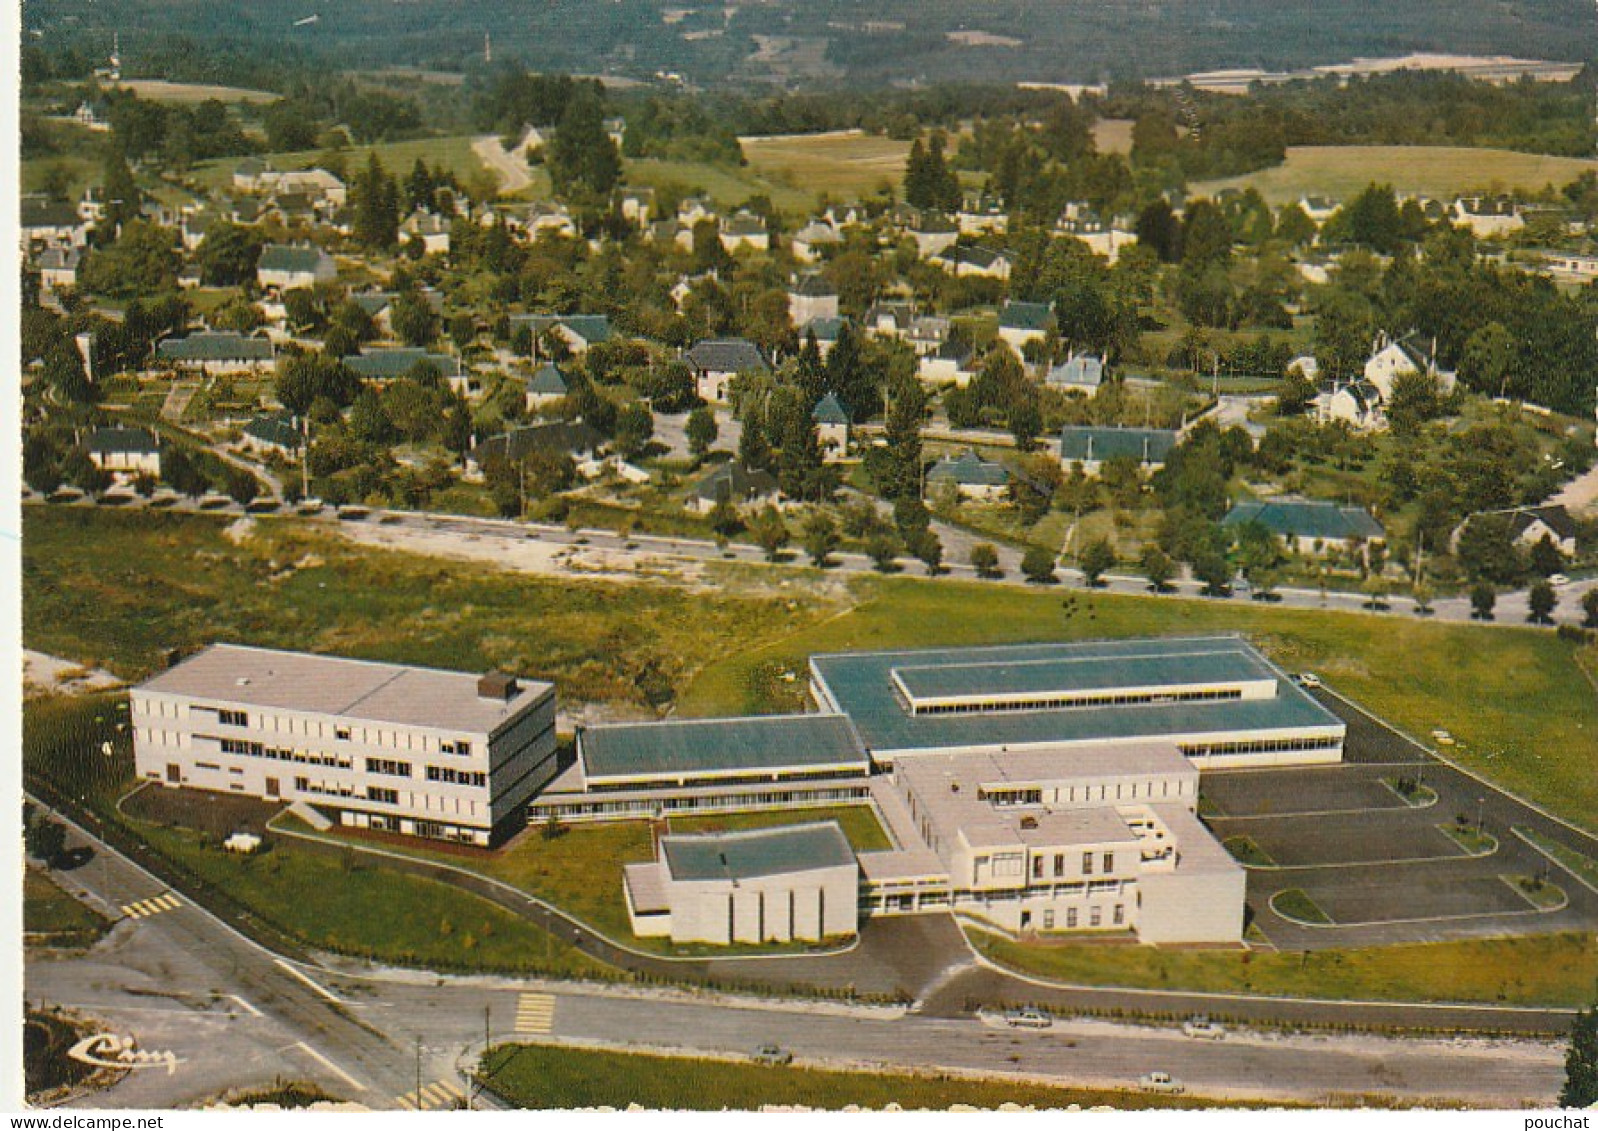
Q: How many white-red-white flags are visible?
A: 0